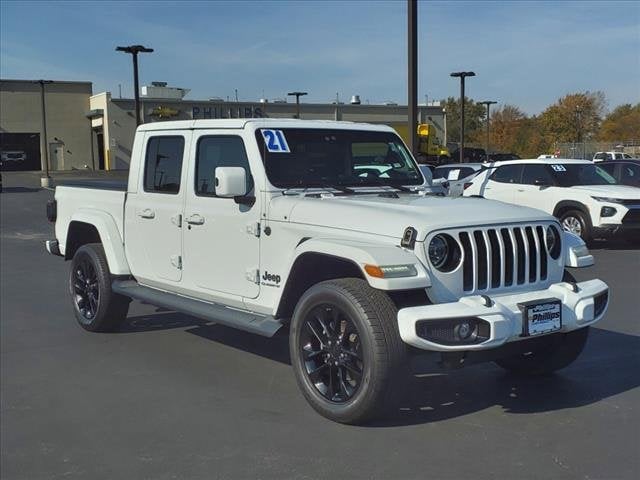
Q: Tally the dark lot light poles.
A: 6